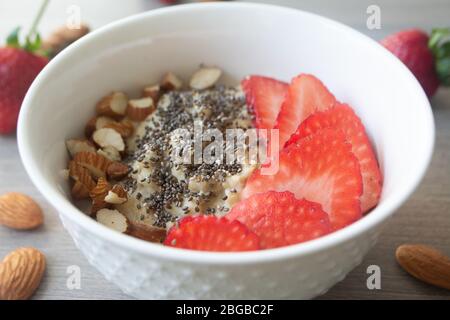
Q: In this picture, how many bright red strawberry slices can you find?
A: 6